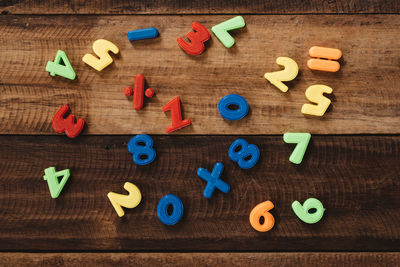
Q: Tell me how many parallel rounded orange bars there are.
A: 2